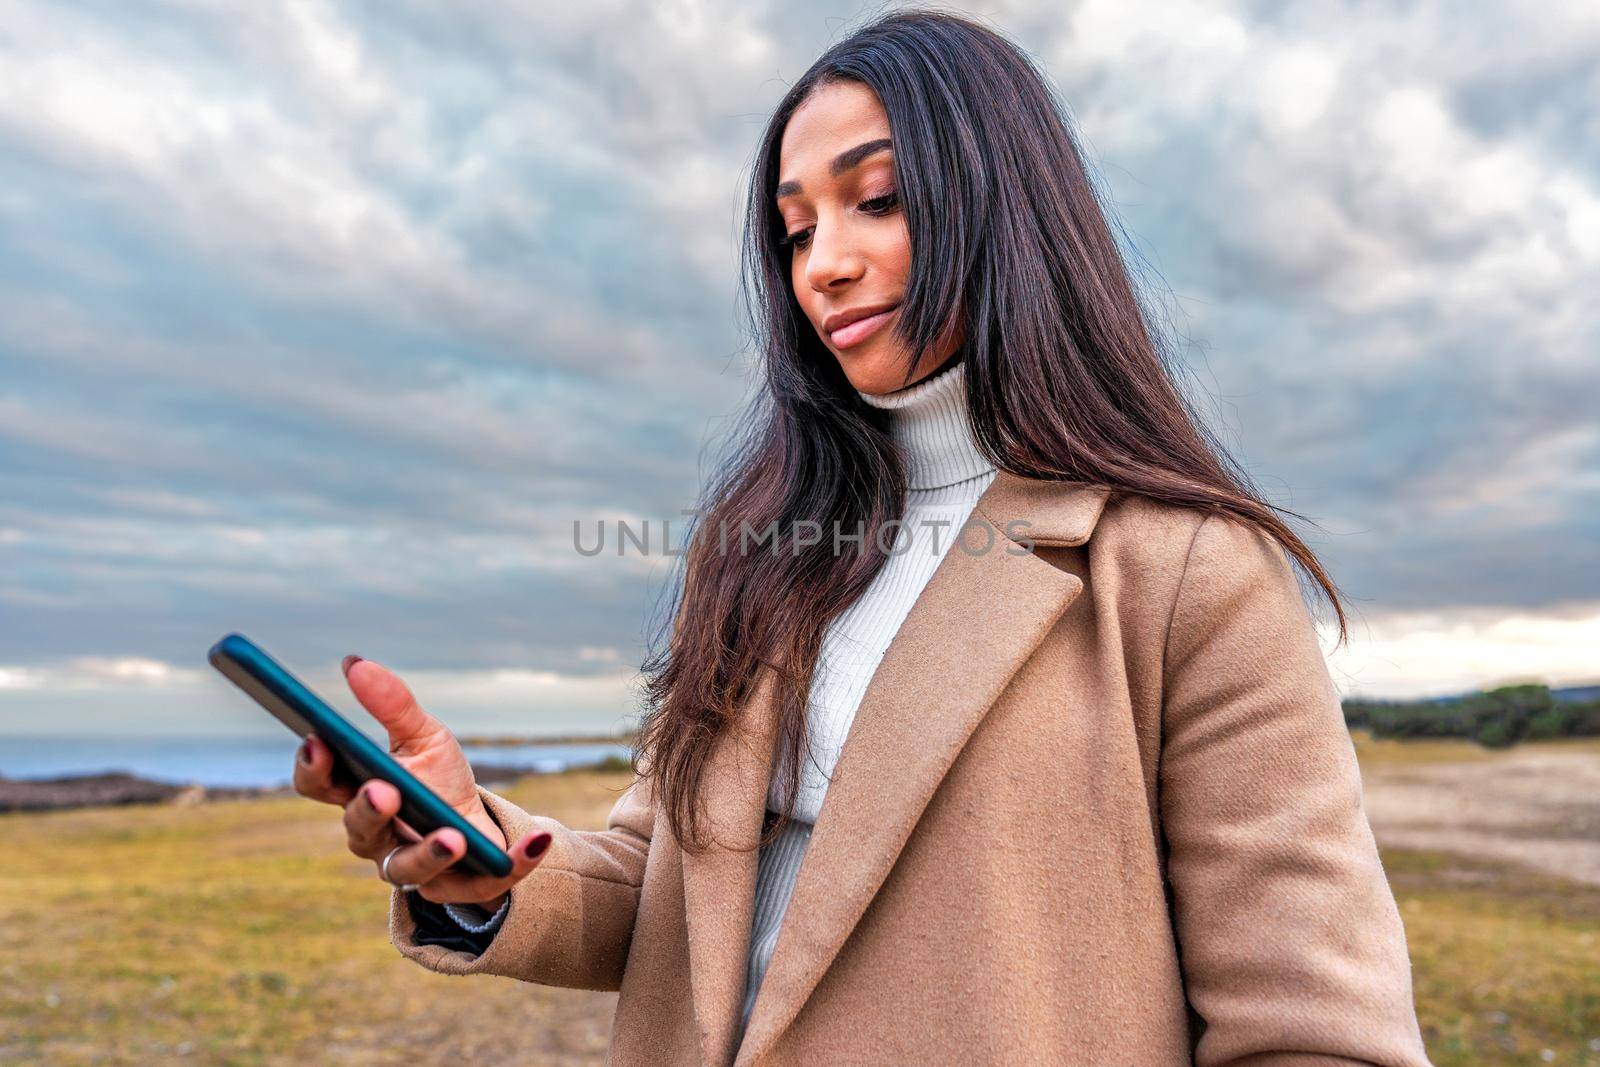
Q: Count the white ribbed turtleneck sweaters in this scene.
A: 1